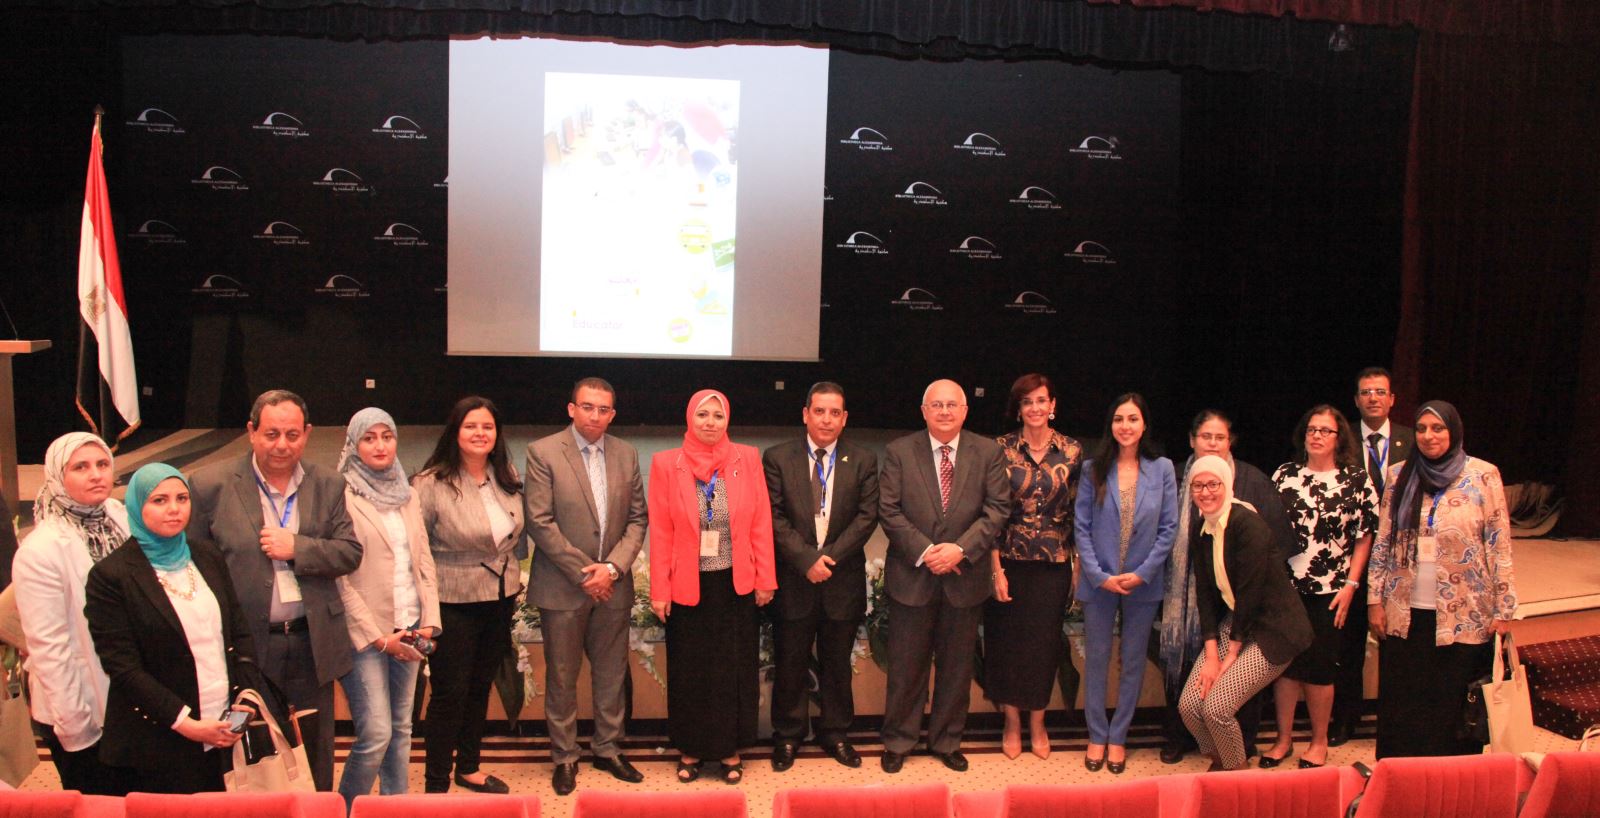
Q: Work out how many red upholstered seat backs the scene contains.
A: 9